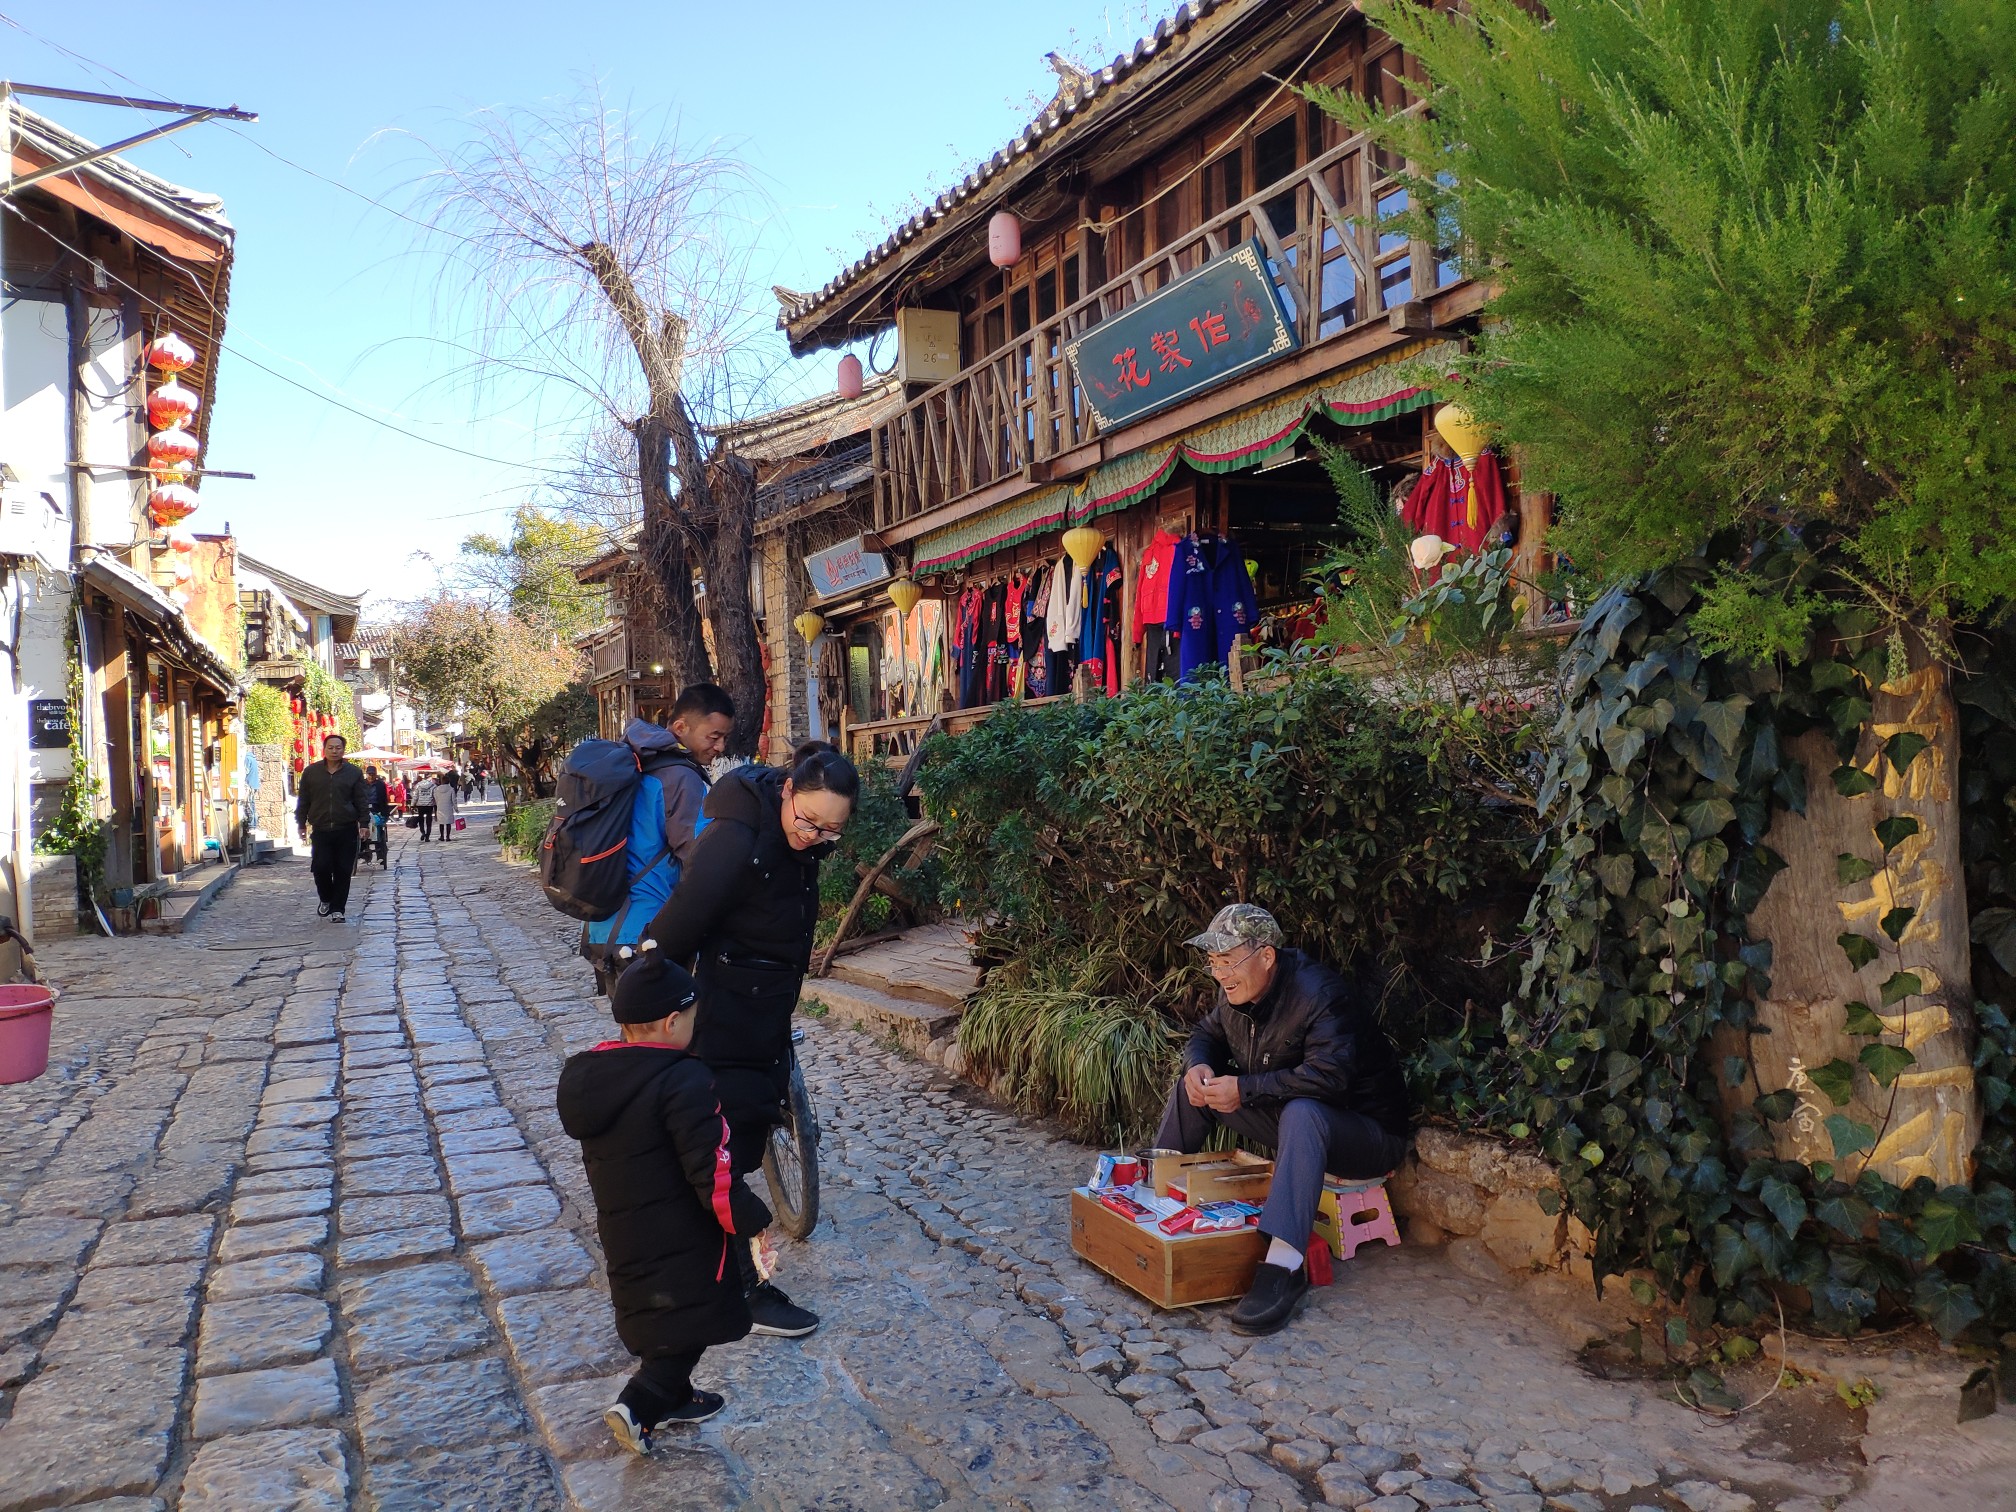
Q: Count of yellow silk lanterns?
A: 4